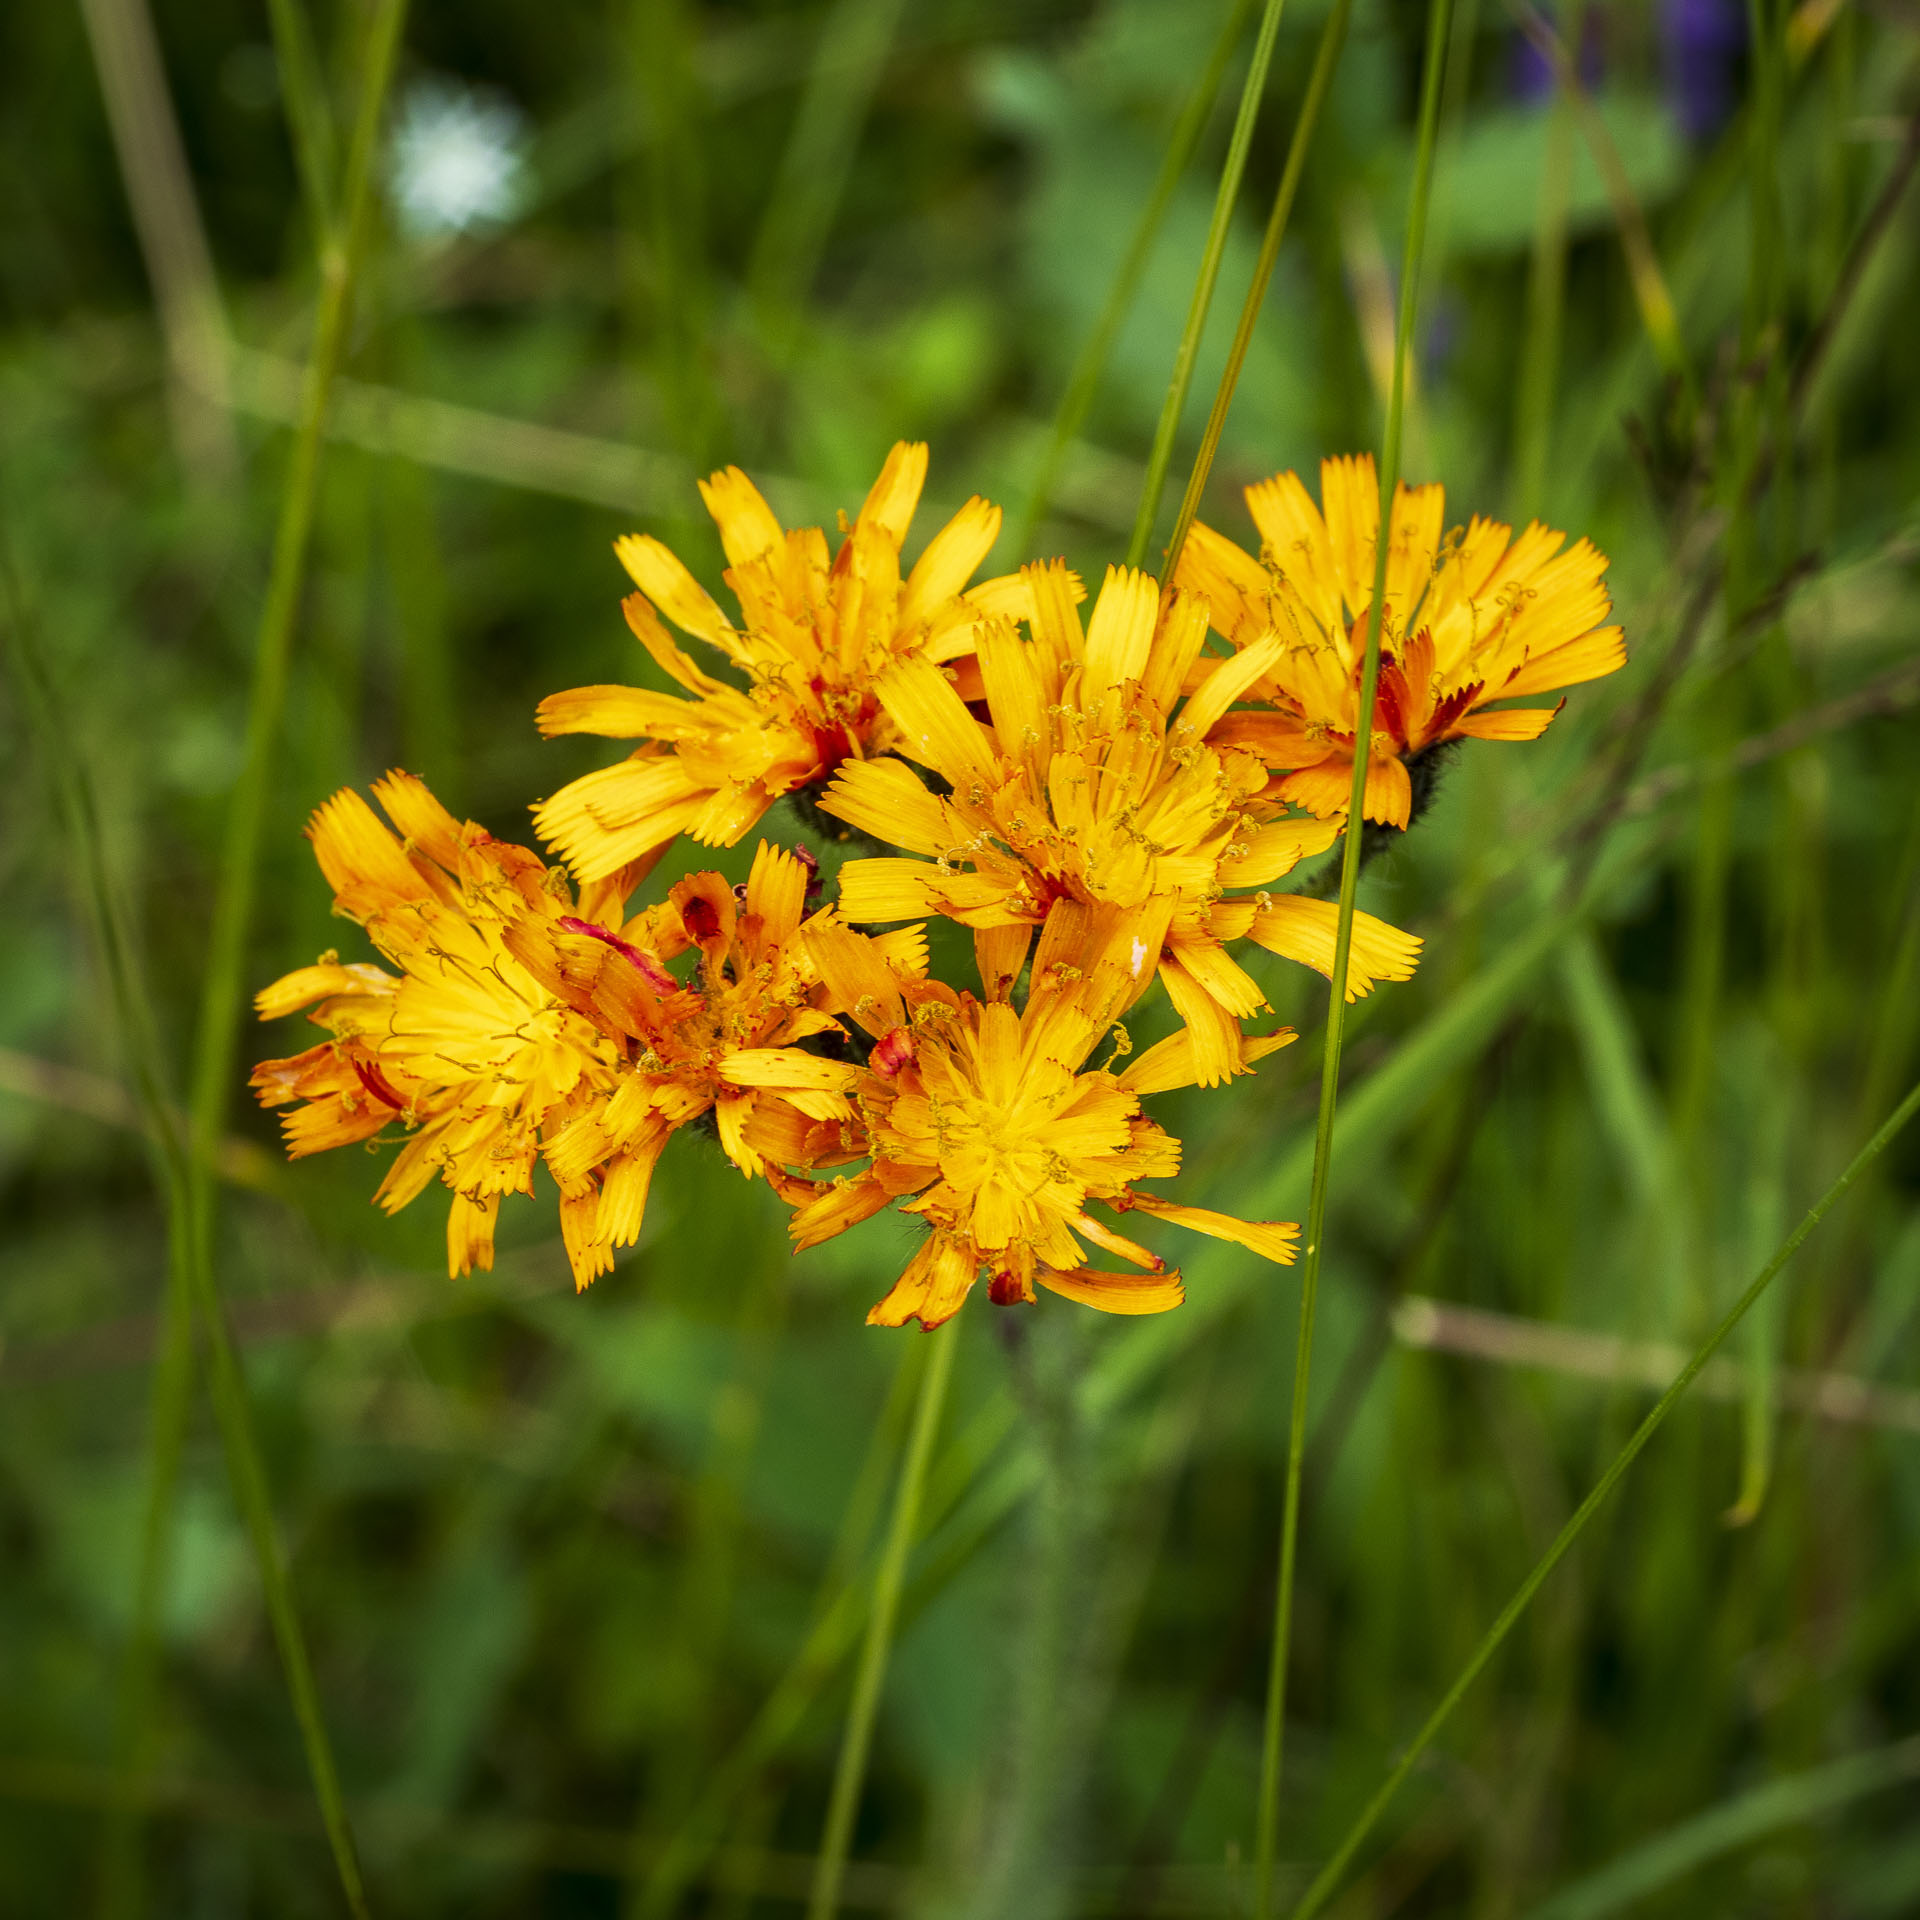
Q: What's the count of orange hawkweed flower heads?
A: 6